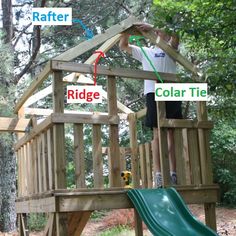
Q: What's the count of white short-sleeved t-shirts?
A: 1